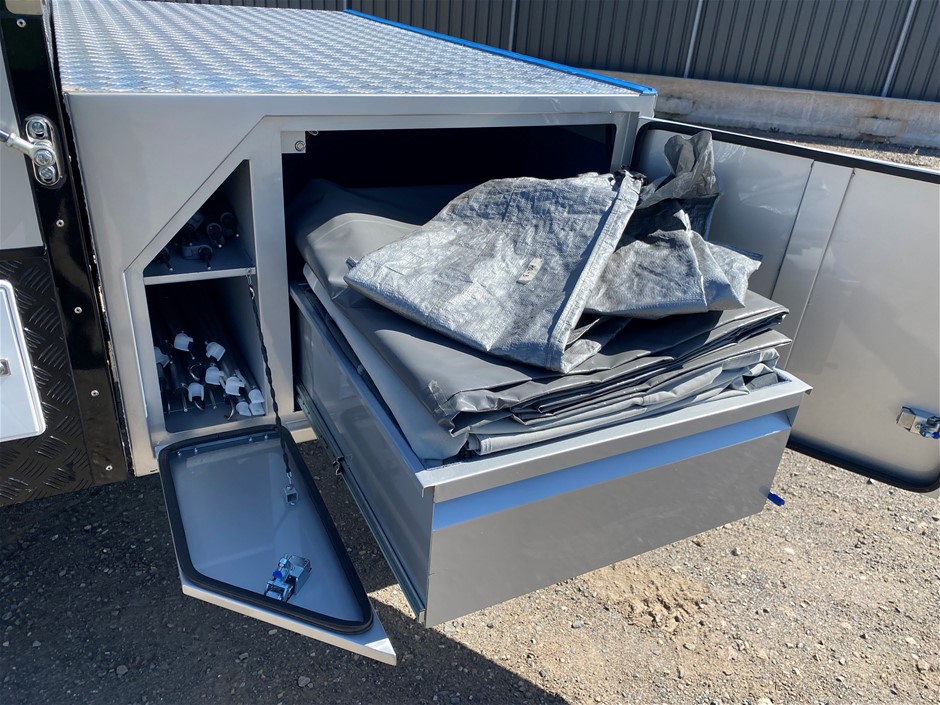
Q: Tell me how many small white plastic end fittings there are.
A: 9